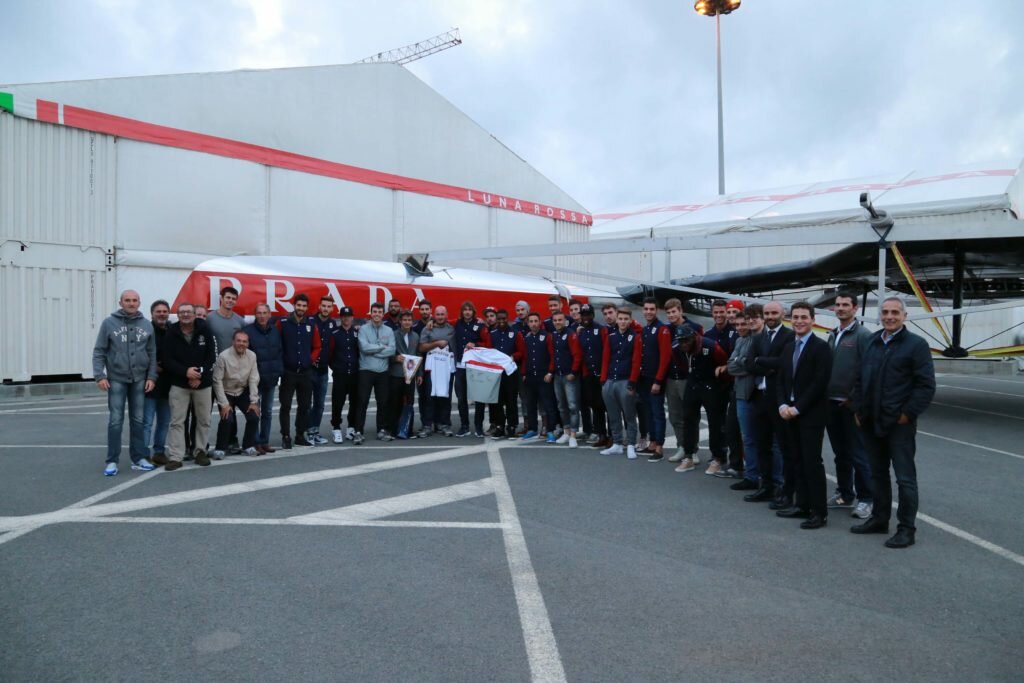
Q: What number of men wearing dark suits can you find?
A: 2